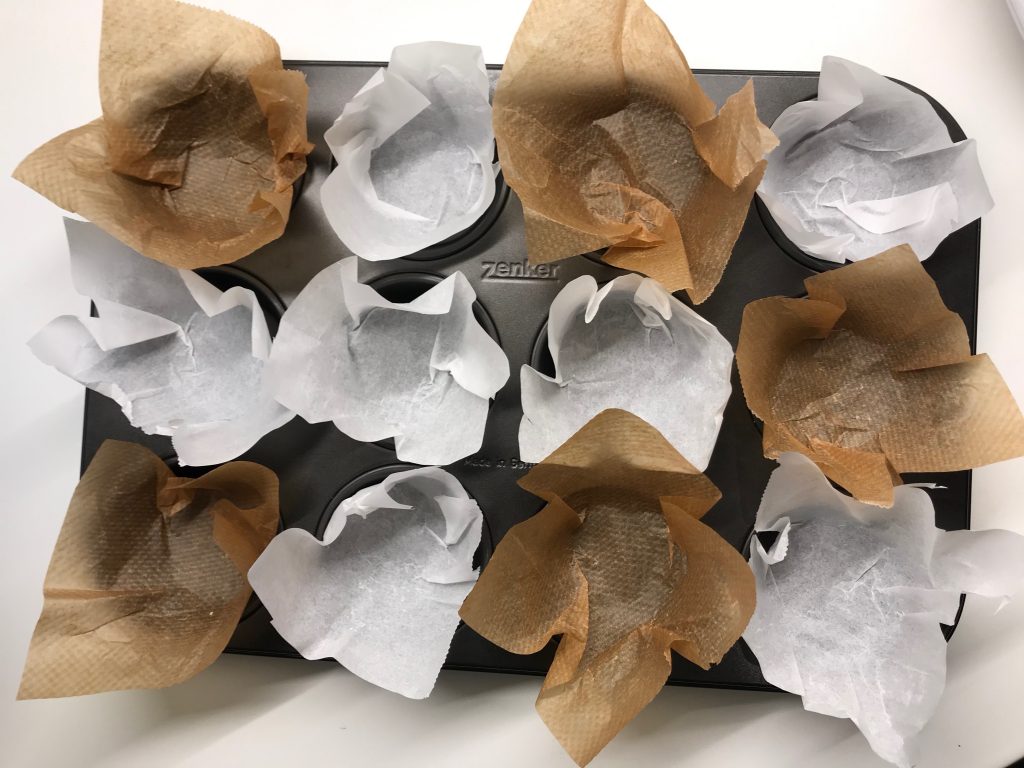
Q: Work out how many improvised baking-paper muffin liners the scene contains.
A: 12